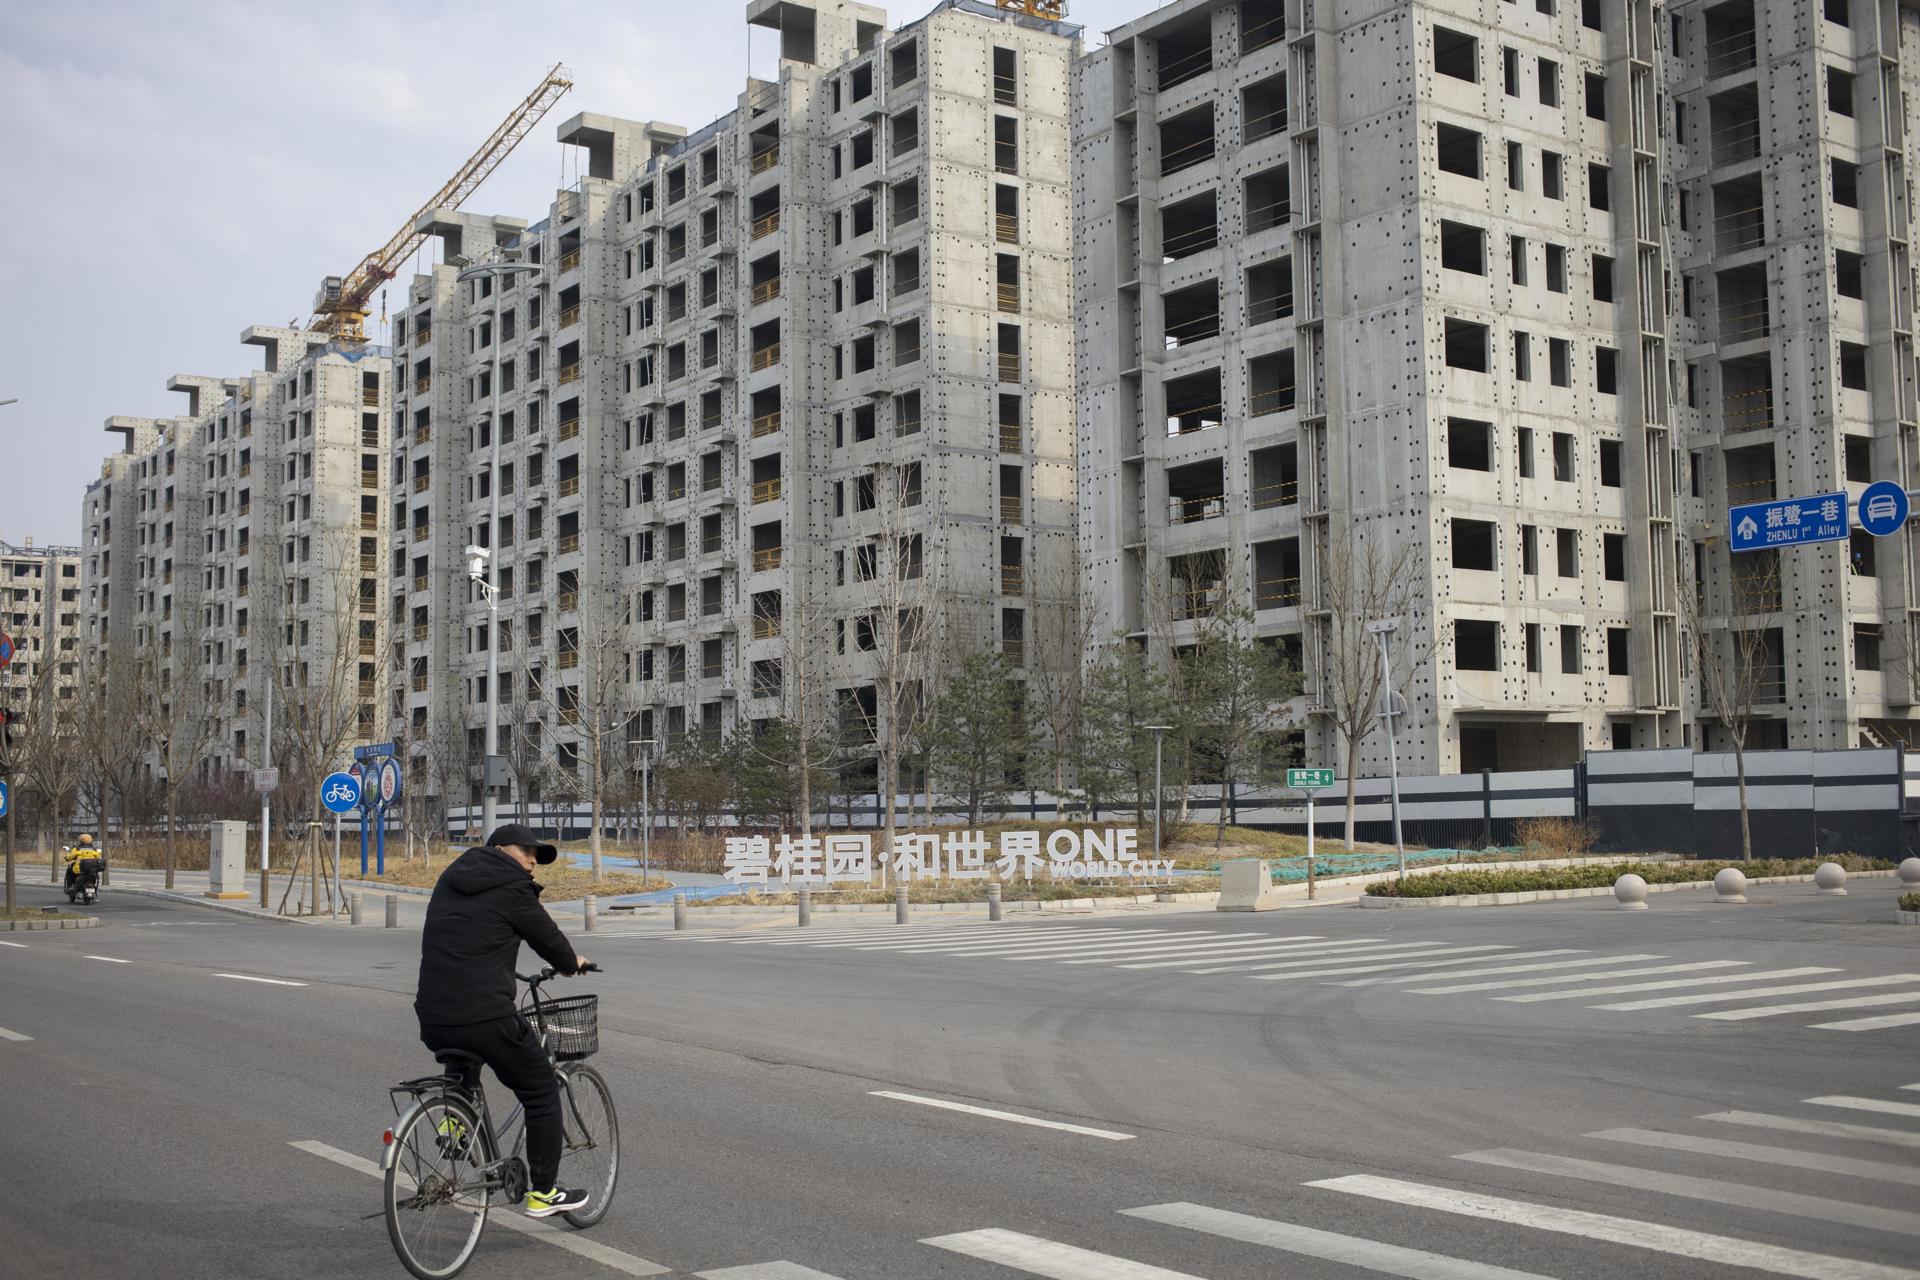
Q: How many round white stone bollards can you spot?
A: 4